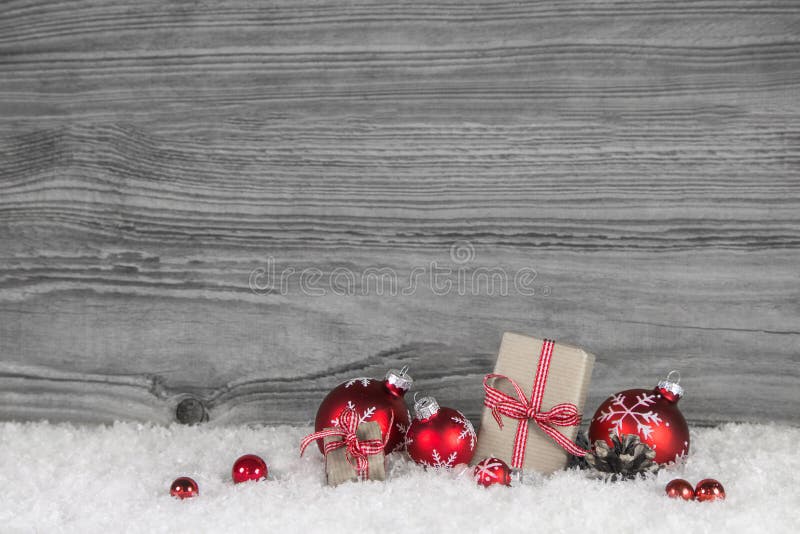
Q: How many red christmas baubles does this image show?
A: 8